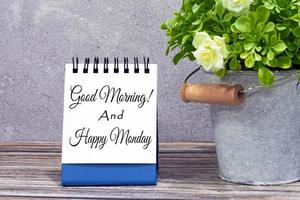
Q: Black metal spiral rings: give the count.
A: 8